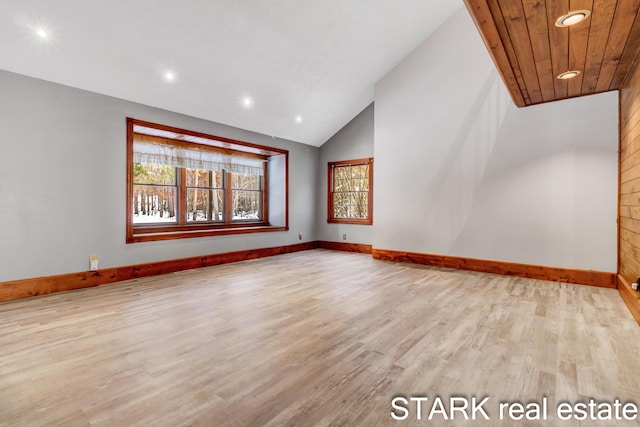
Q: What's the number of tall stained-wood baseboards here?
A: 4